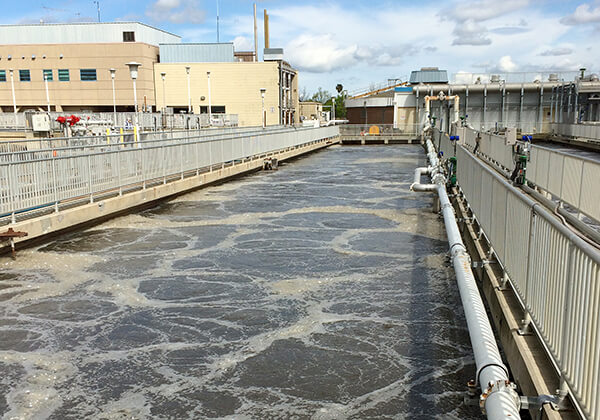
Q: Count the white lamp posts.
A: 8